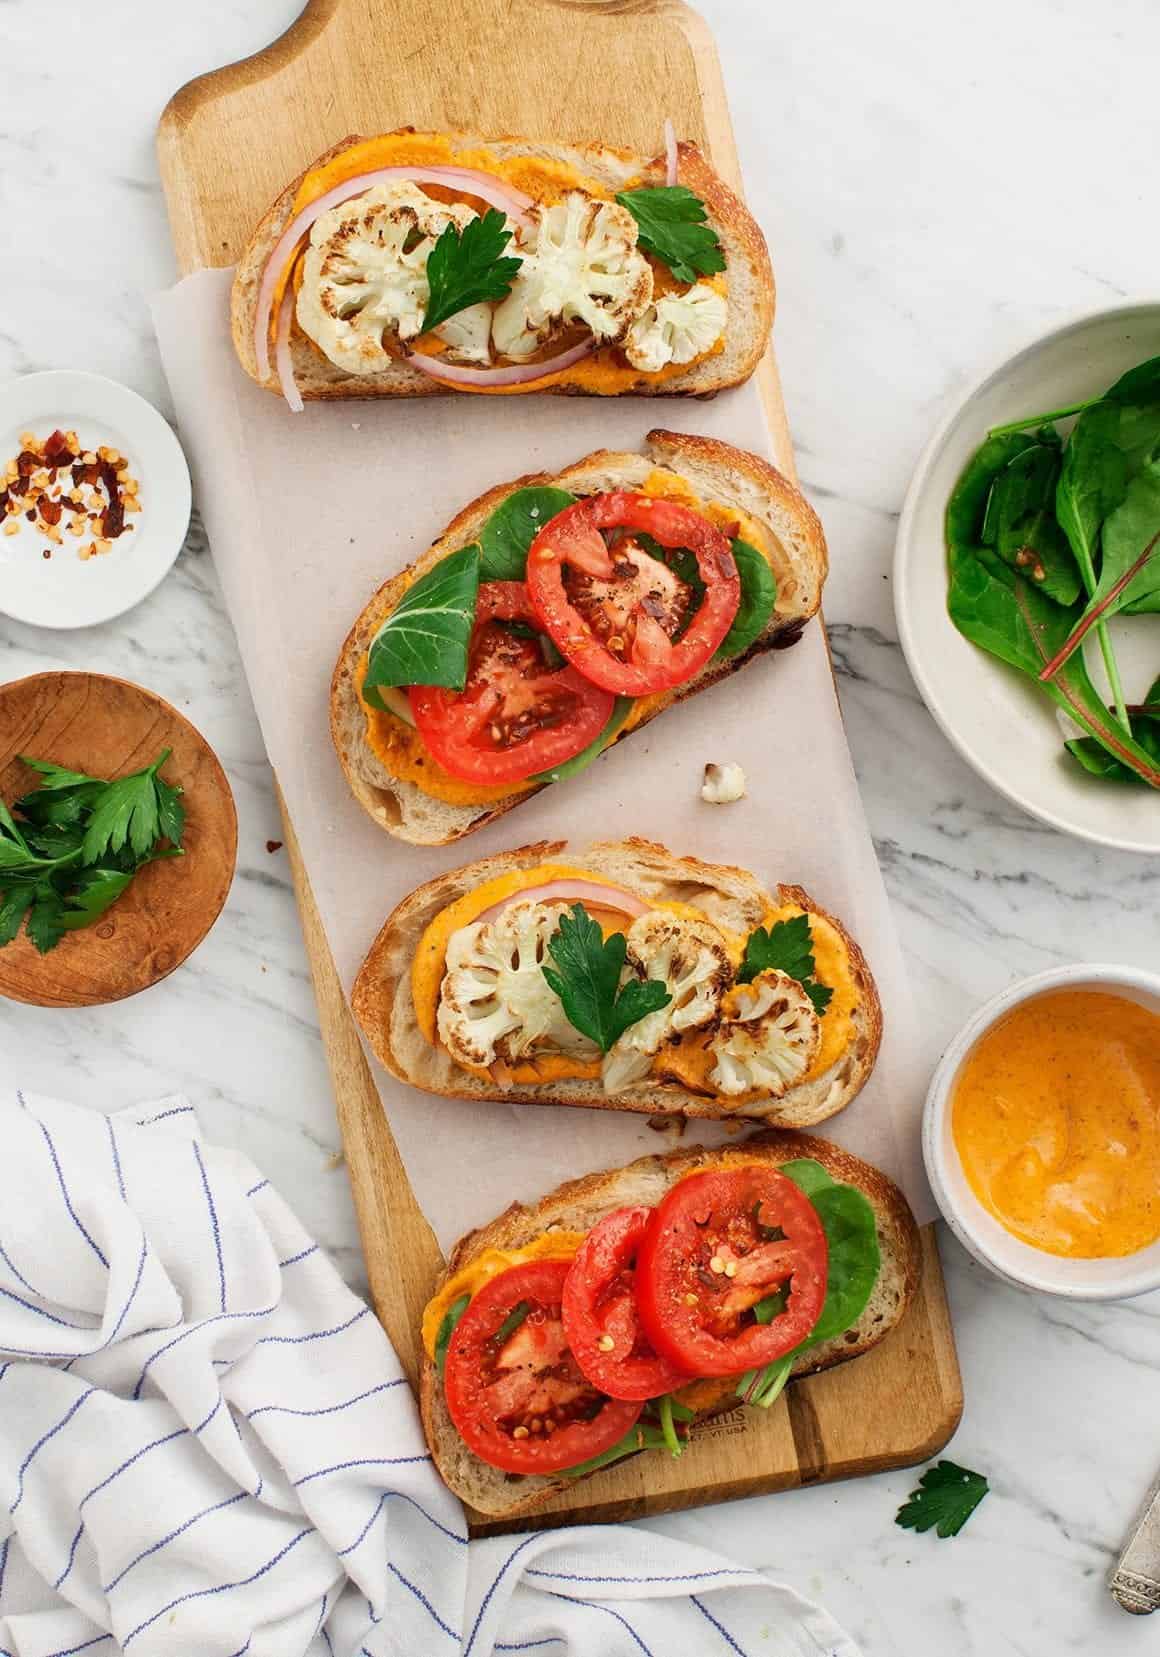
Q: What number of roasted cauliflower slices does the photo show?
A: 6